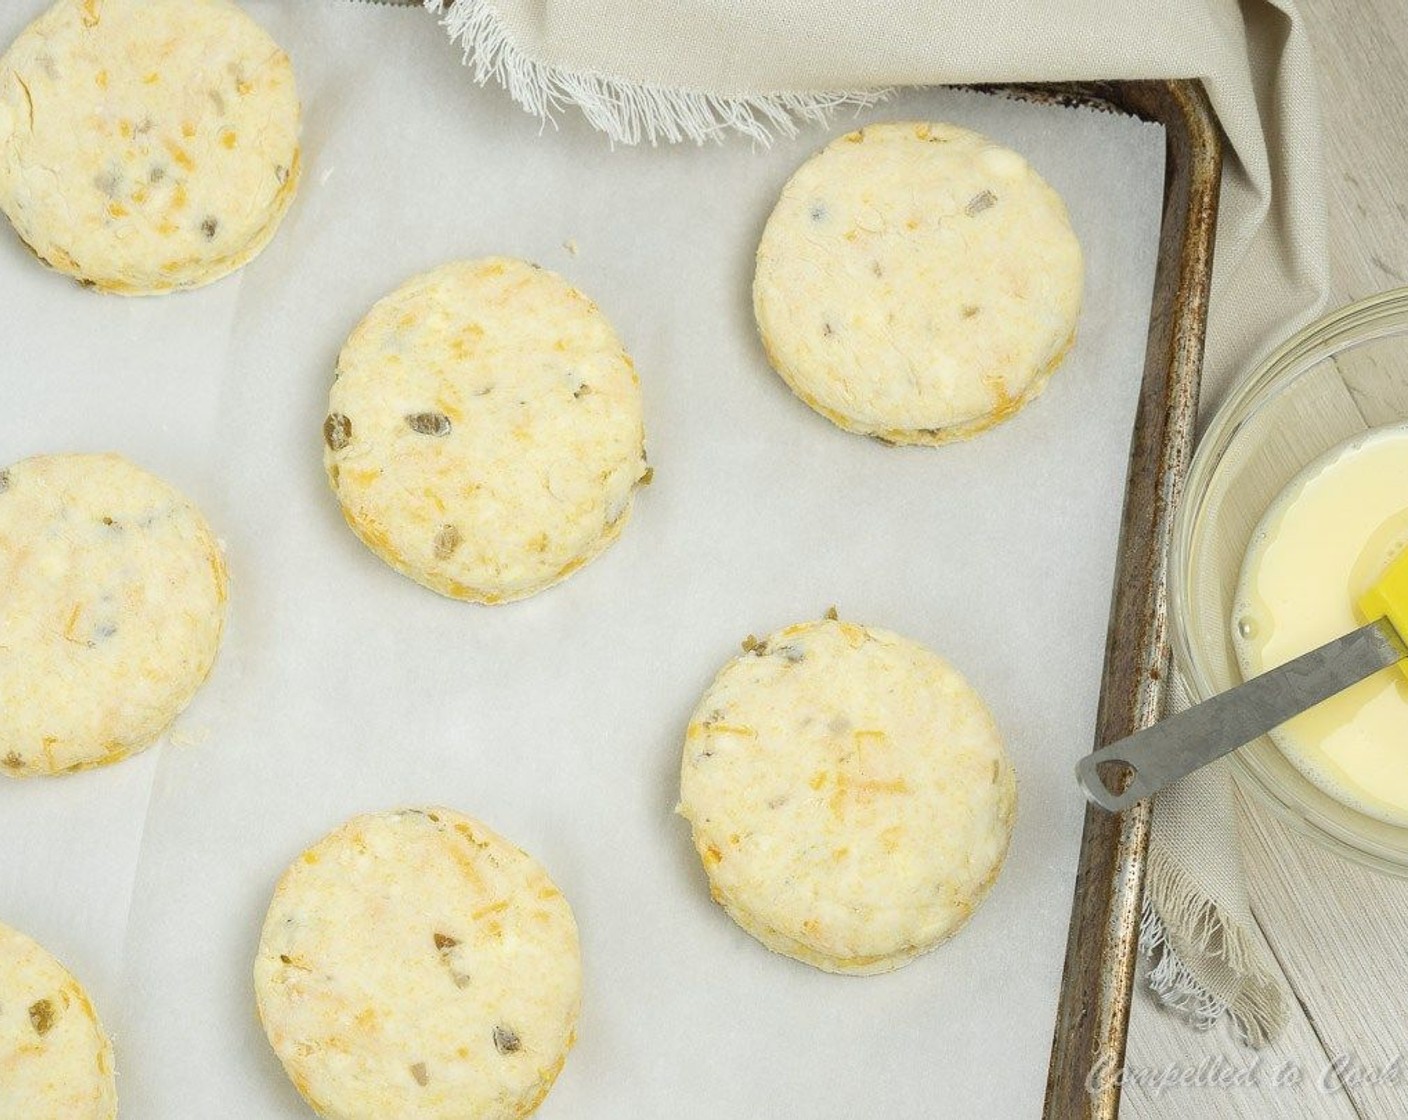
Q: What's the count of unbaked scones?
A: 7